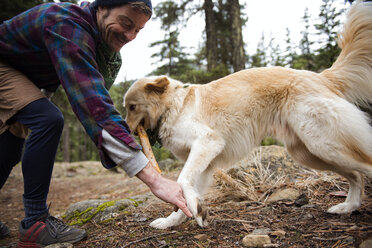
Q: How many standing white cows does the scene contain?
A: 0